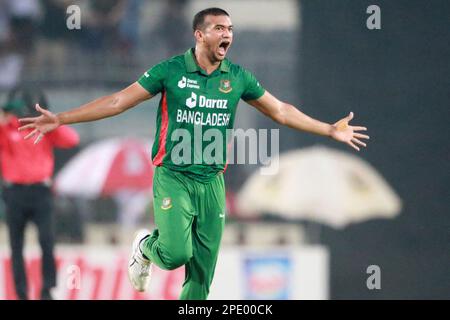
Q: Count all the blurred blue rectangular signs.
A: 1